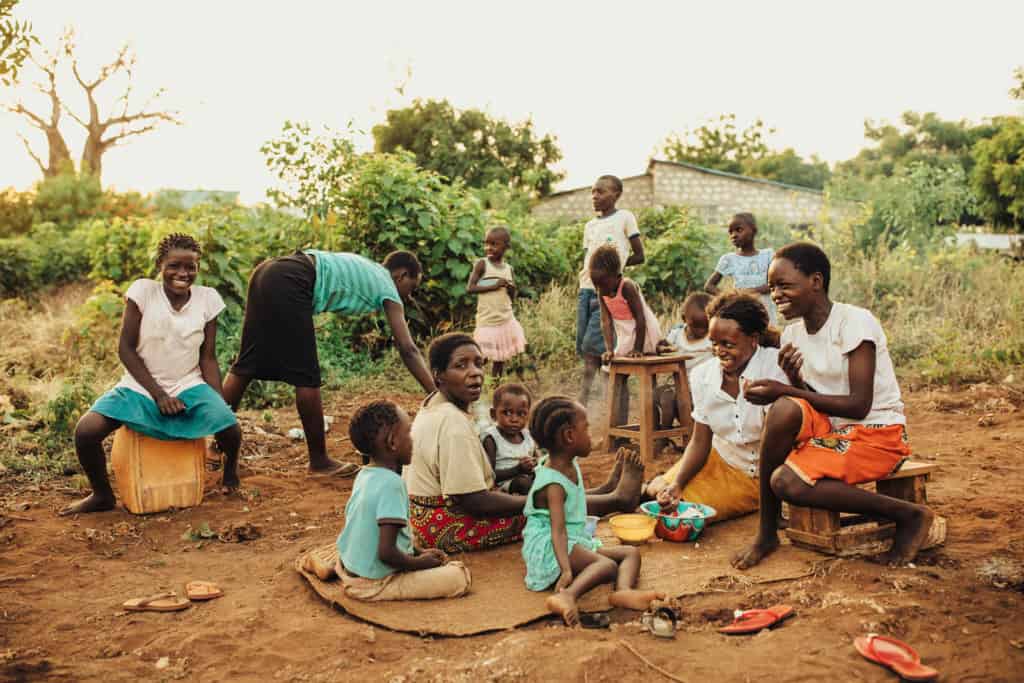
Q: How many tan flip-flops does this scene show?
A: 2